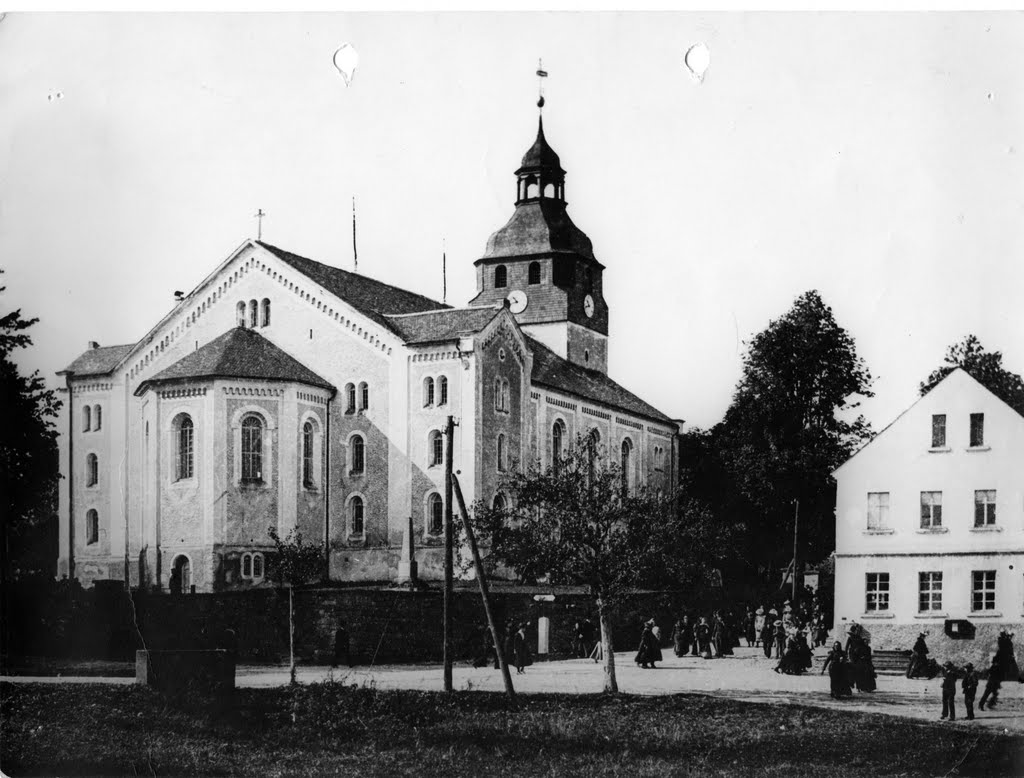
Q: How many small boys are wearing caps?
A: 2